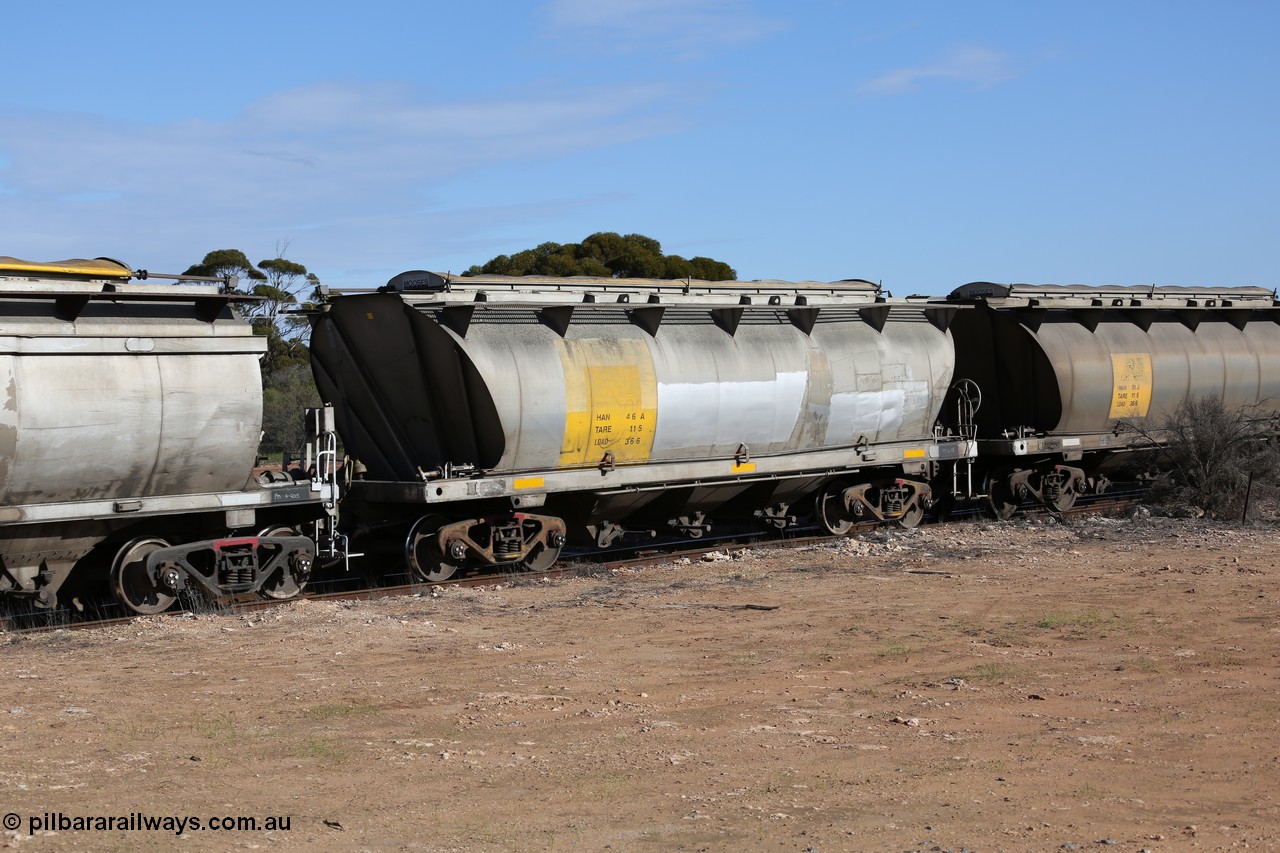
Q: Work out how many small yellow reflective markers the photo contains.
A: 3